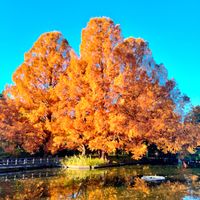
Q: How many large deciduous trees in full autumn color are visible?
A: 3